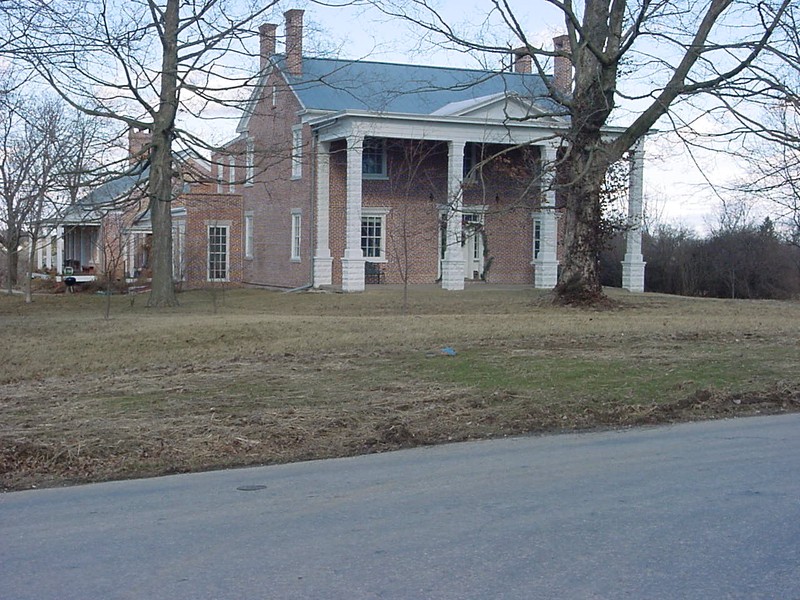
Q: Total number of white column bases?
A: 5